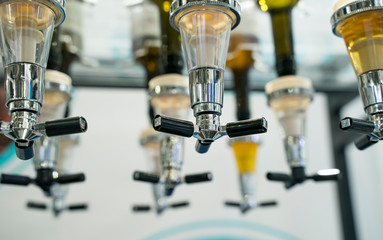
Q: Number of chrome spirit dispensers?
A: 9